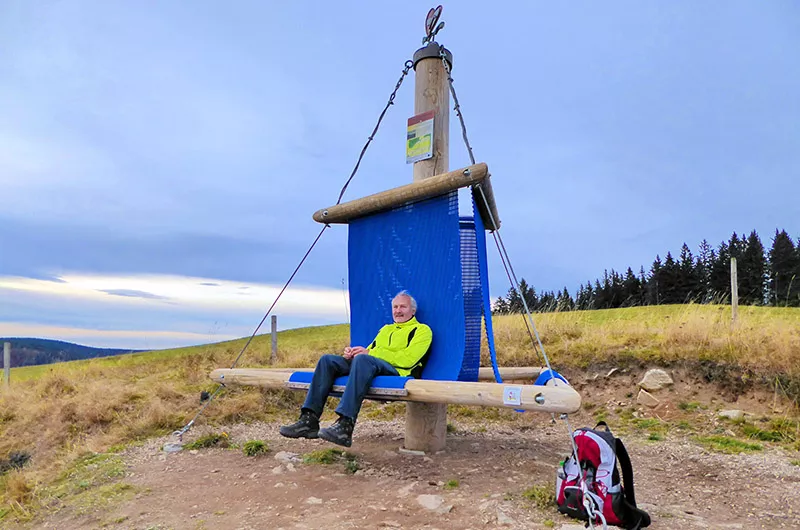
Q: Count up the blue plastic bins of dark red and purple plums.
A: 0